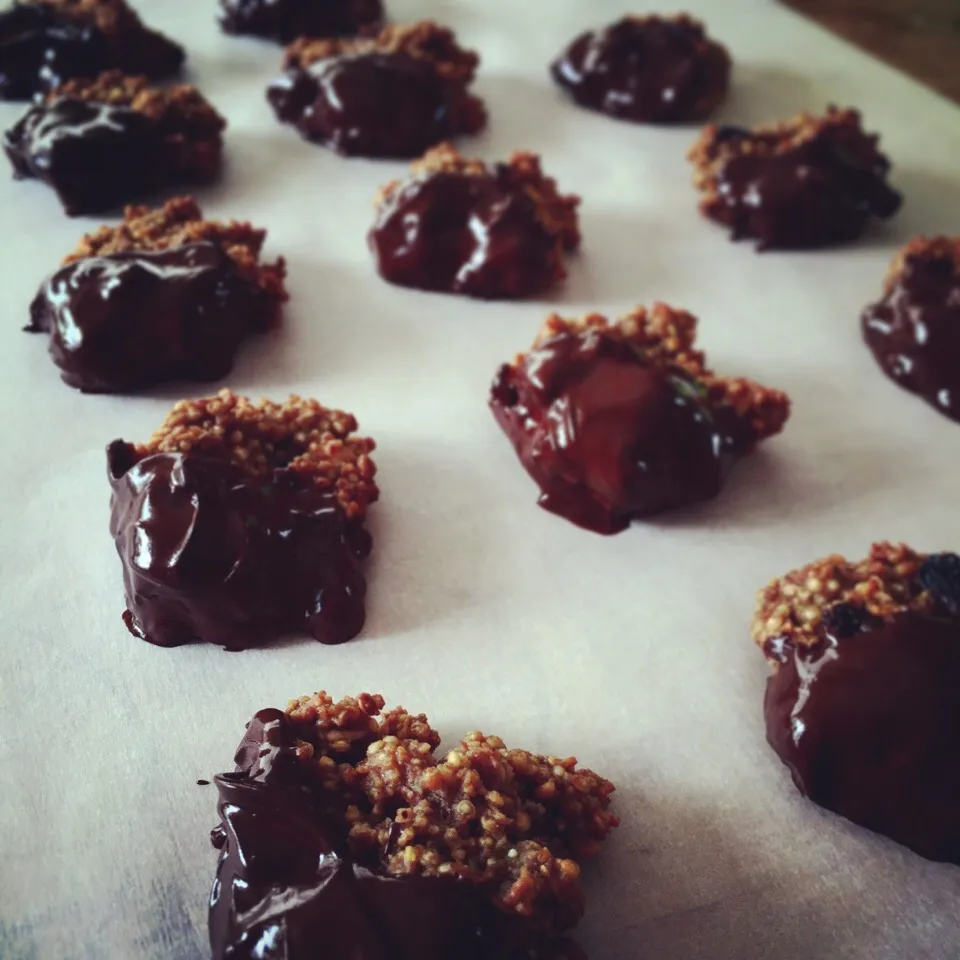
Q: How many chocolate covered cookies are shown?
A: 13